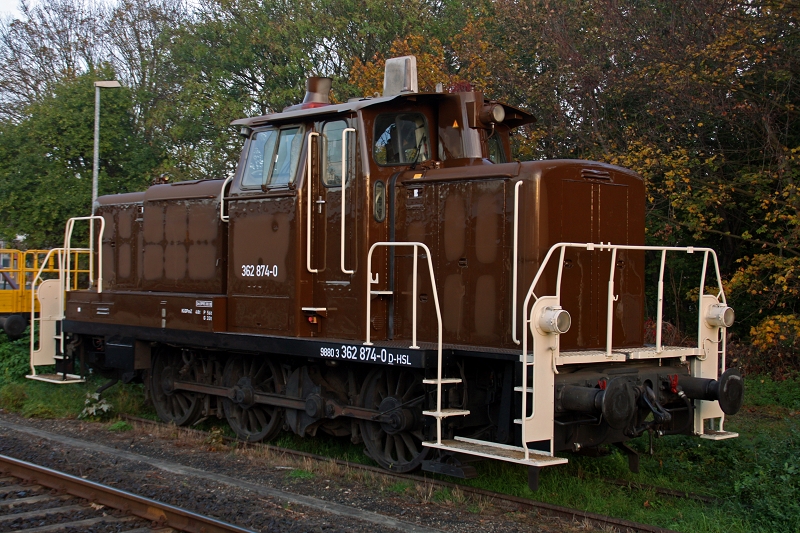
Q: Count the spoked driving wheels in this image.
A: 3